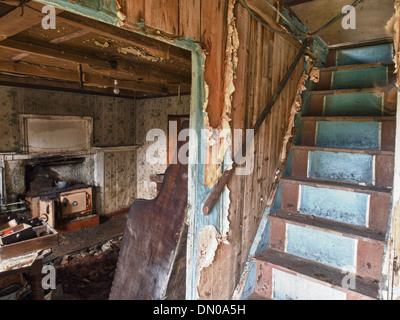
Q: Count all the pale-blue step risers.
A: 8